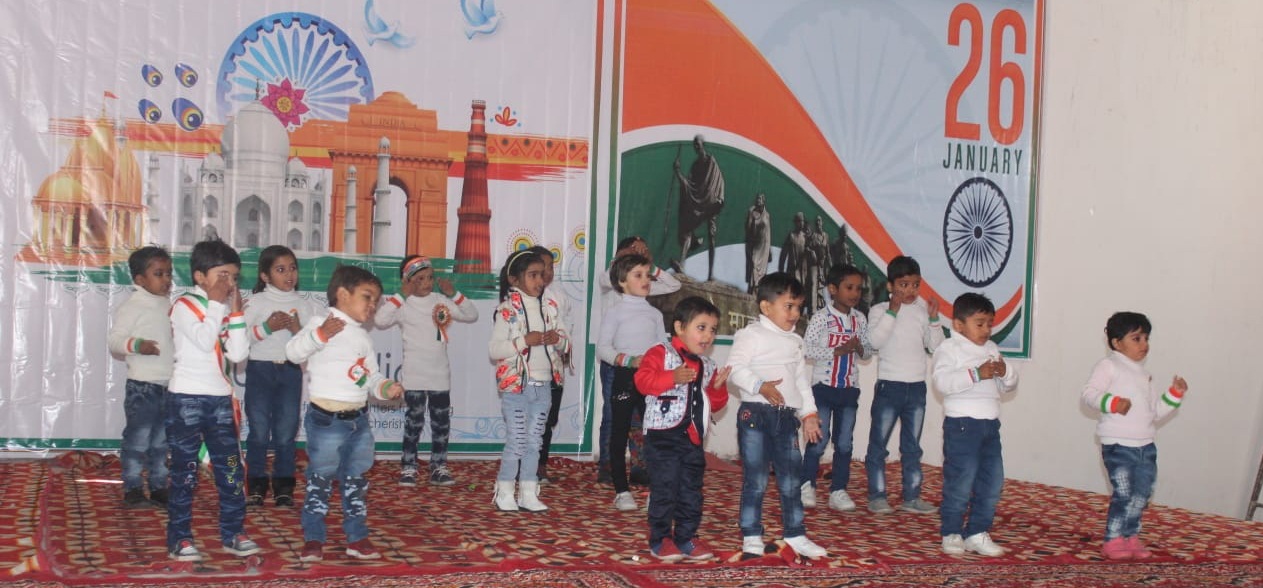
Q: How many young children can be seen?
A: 15